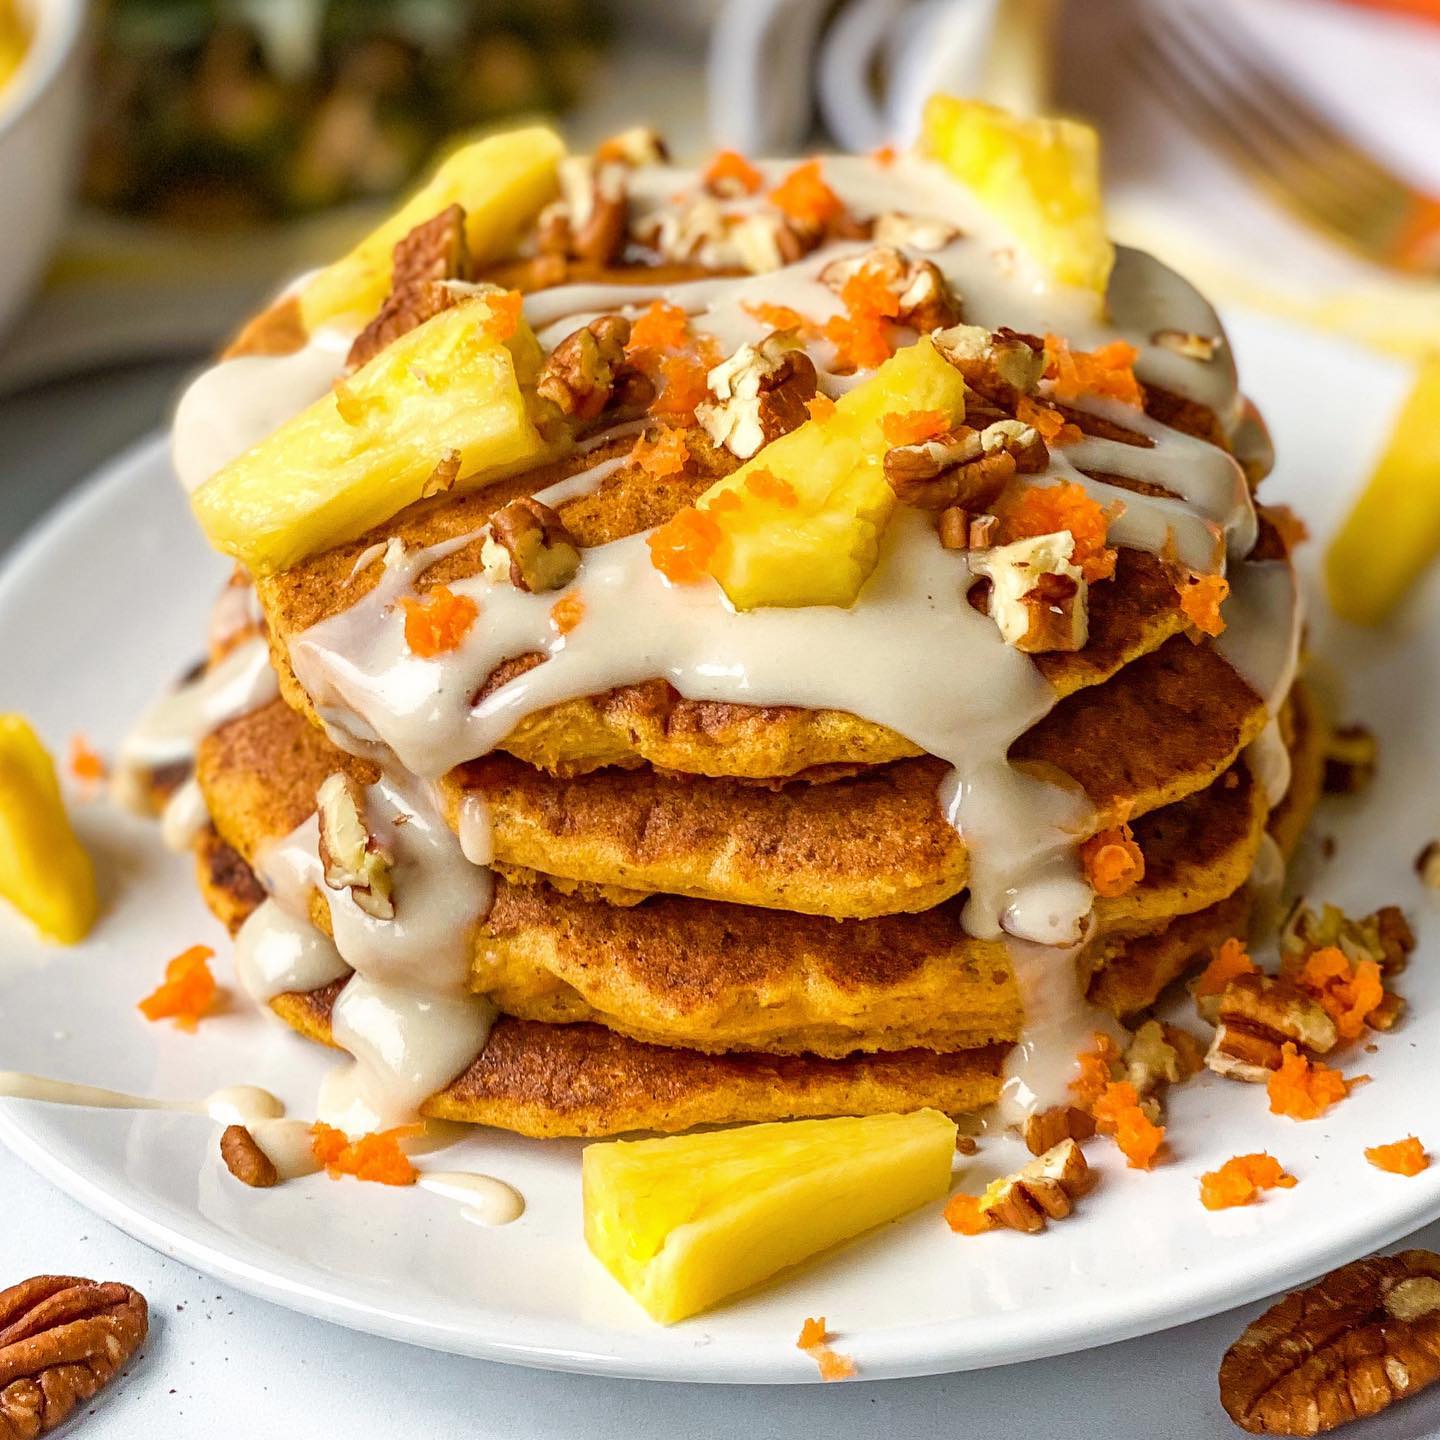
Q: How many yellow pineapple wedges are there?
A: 7